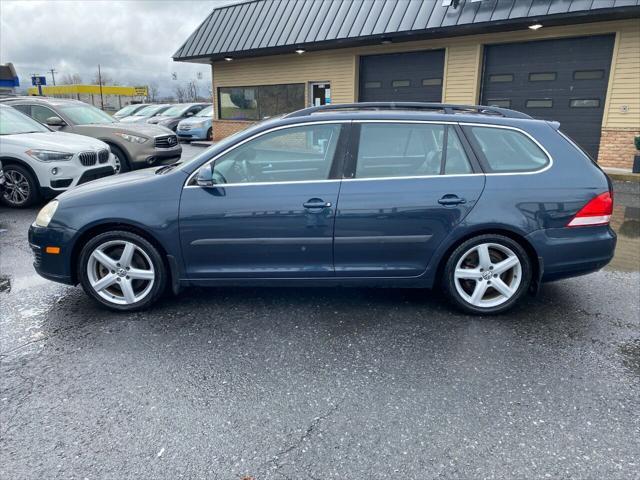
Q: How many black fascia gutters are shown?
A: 1